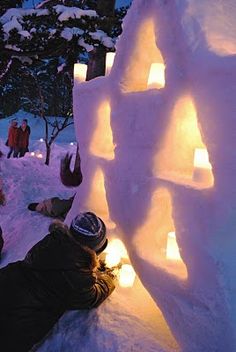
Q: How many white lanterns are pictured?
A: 7